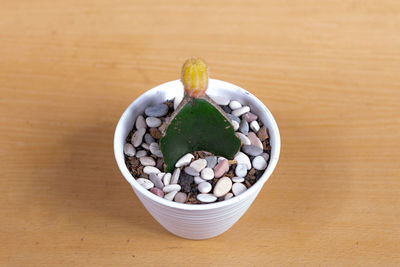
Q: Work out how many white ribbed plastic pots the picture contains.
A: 1